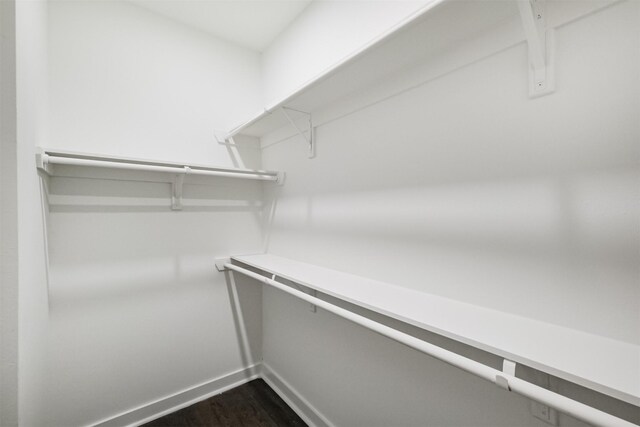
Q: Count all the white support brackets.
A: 5